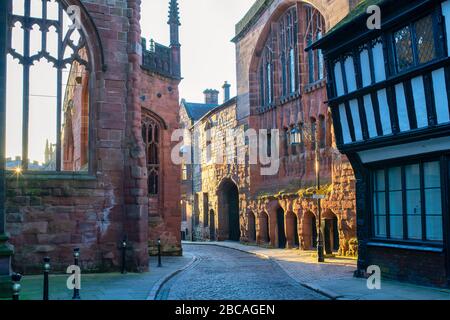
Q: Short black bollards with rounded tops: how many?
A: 5